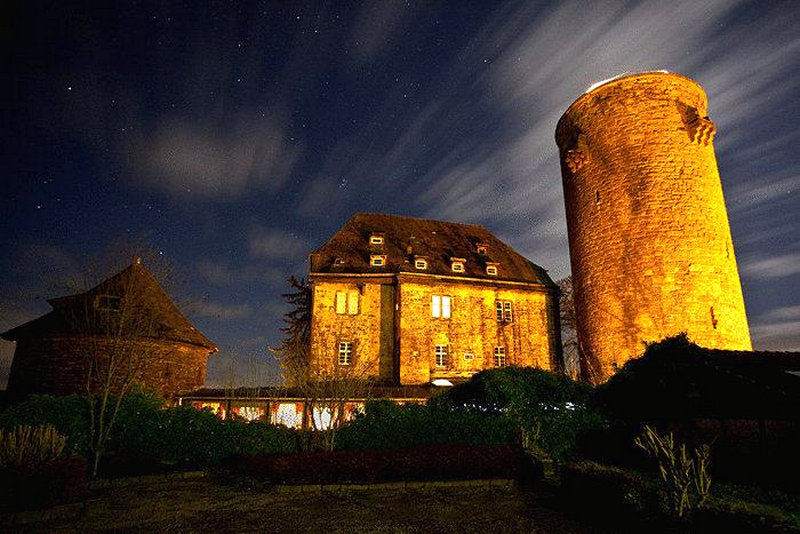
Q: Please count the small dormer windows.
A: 6